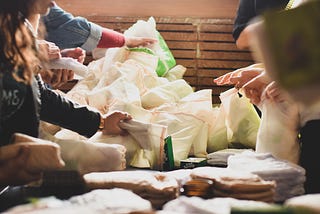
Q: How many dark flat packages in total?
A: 2